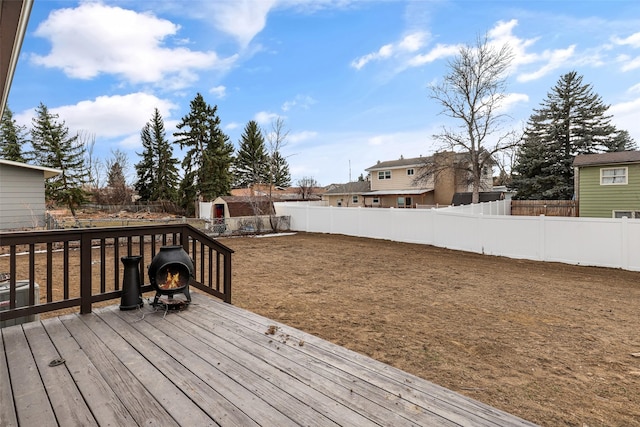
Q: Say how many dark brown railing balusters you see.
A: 15